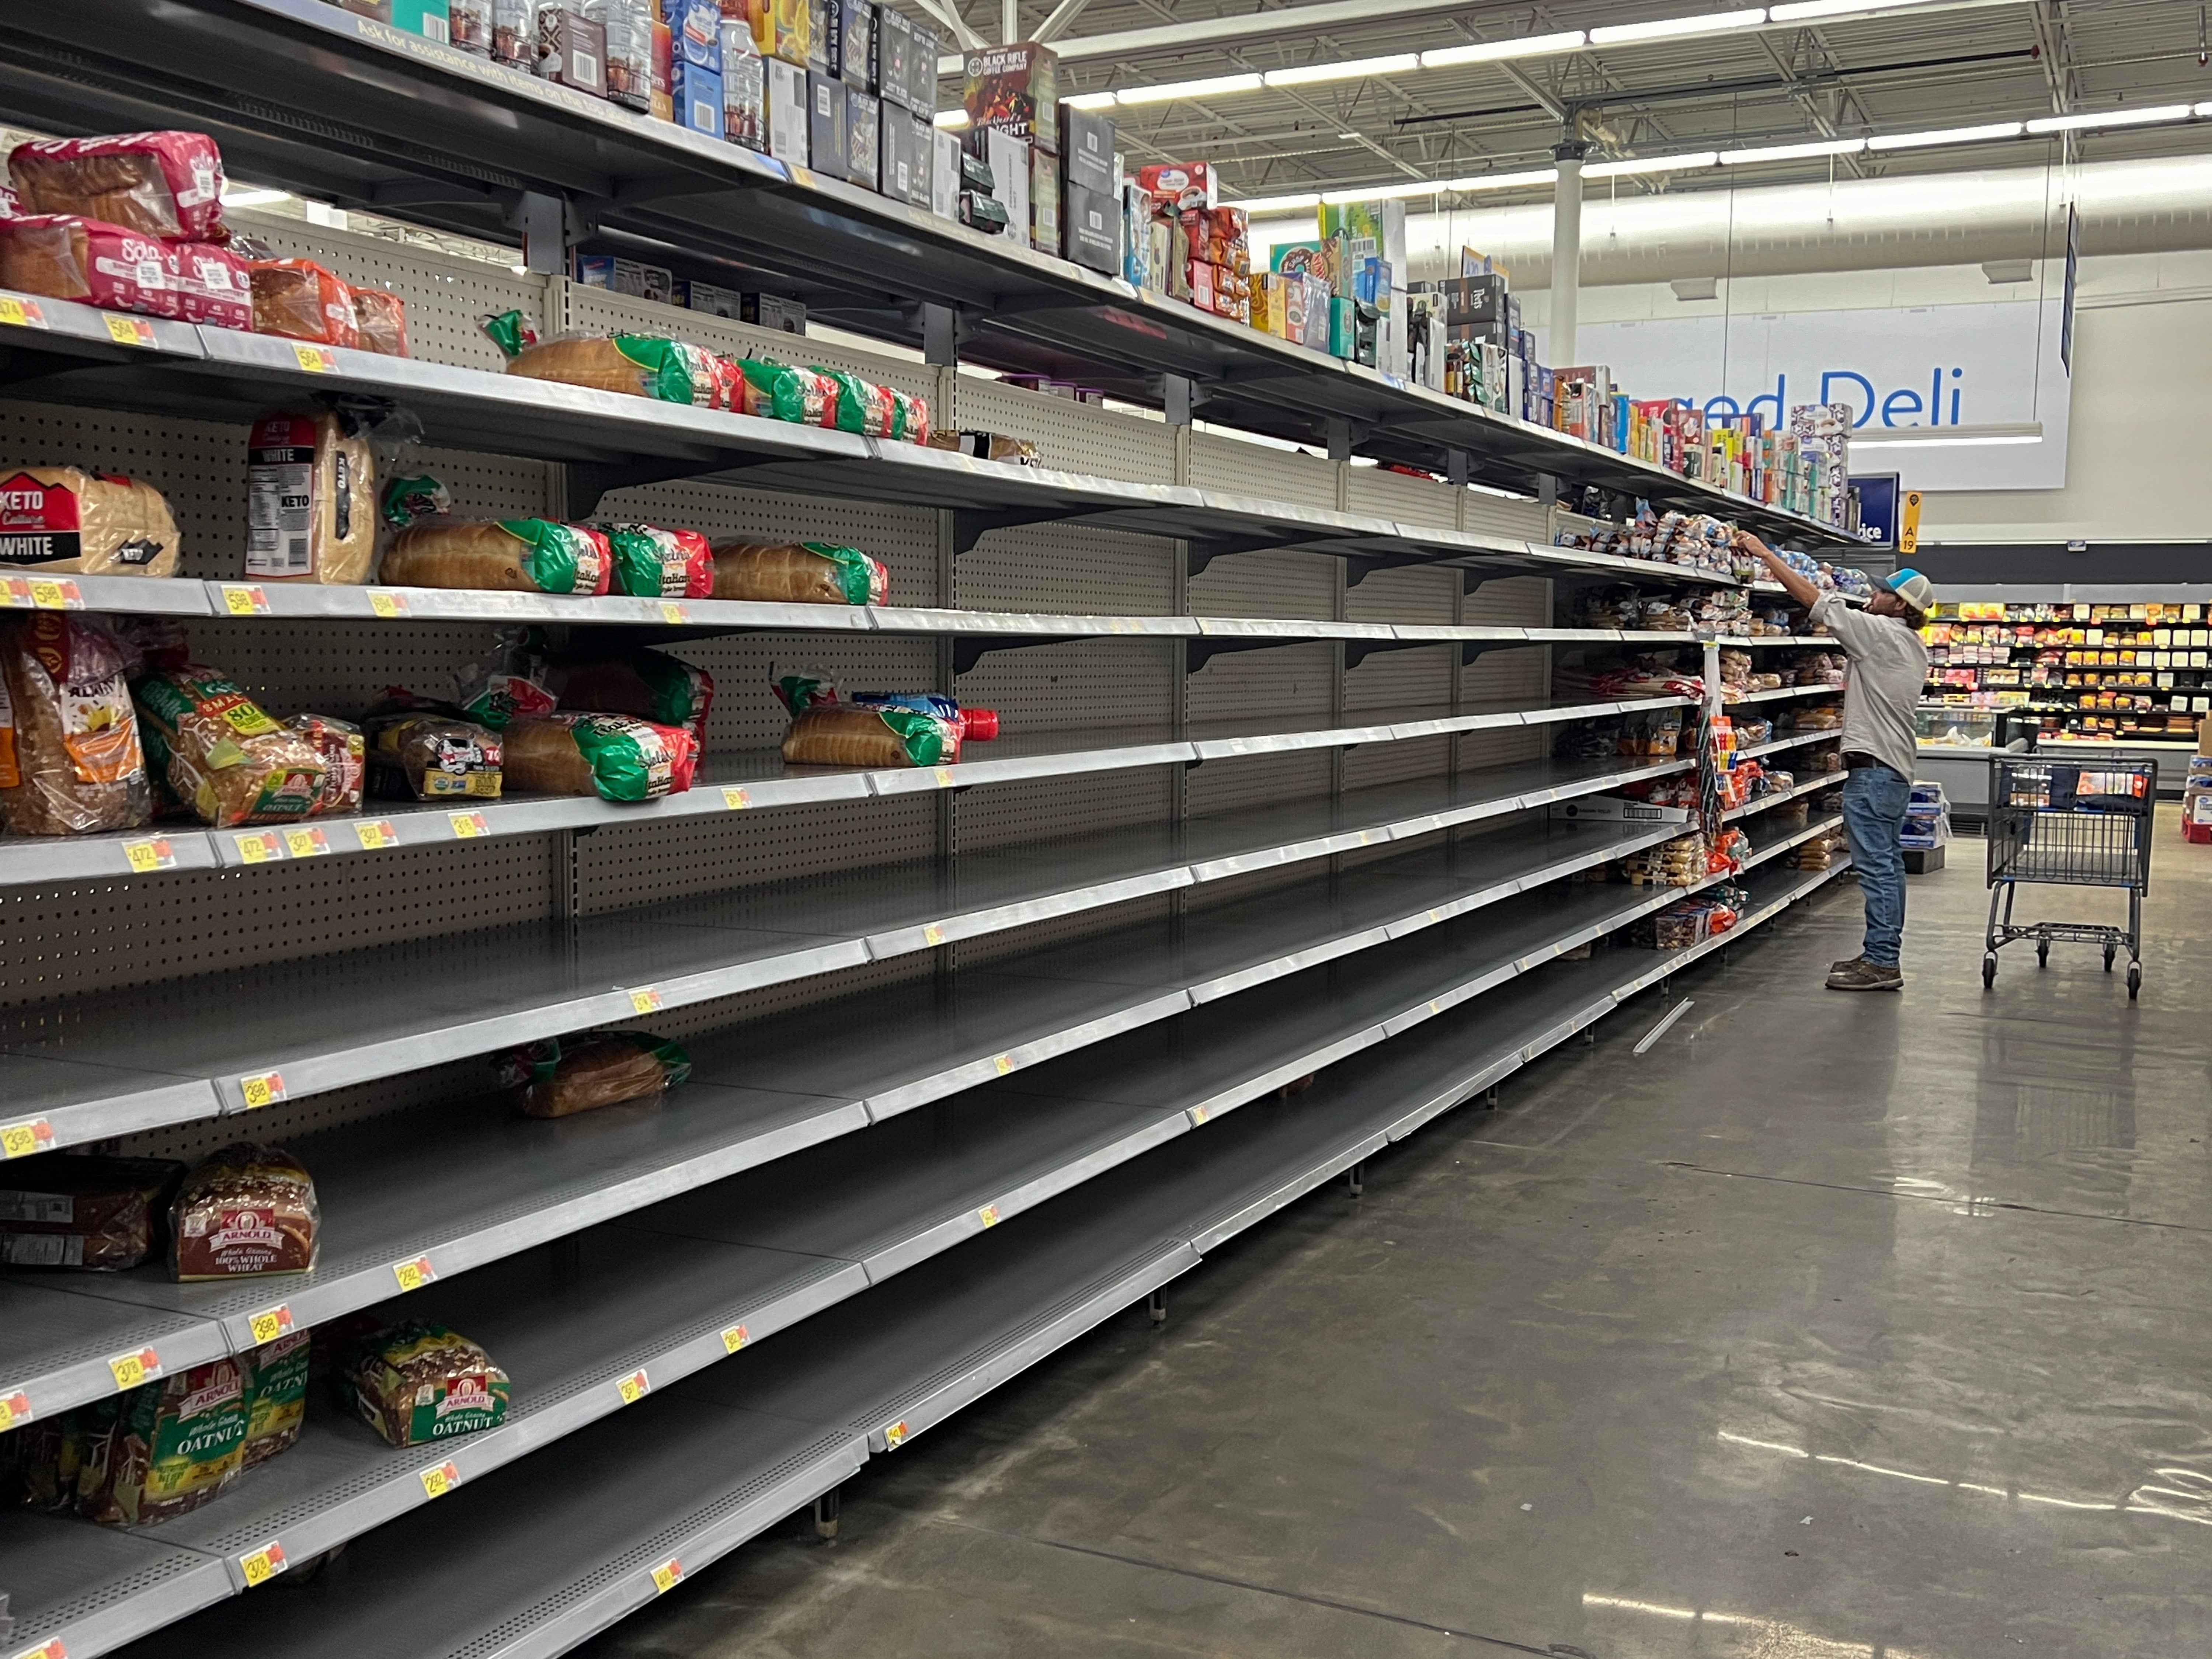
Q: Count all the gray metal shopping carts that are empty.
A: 1